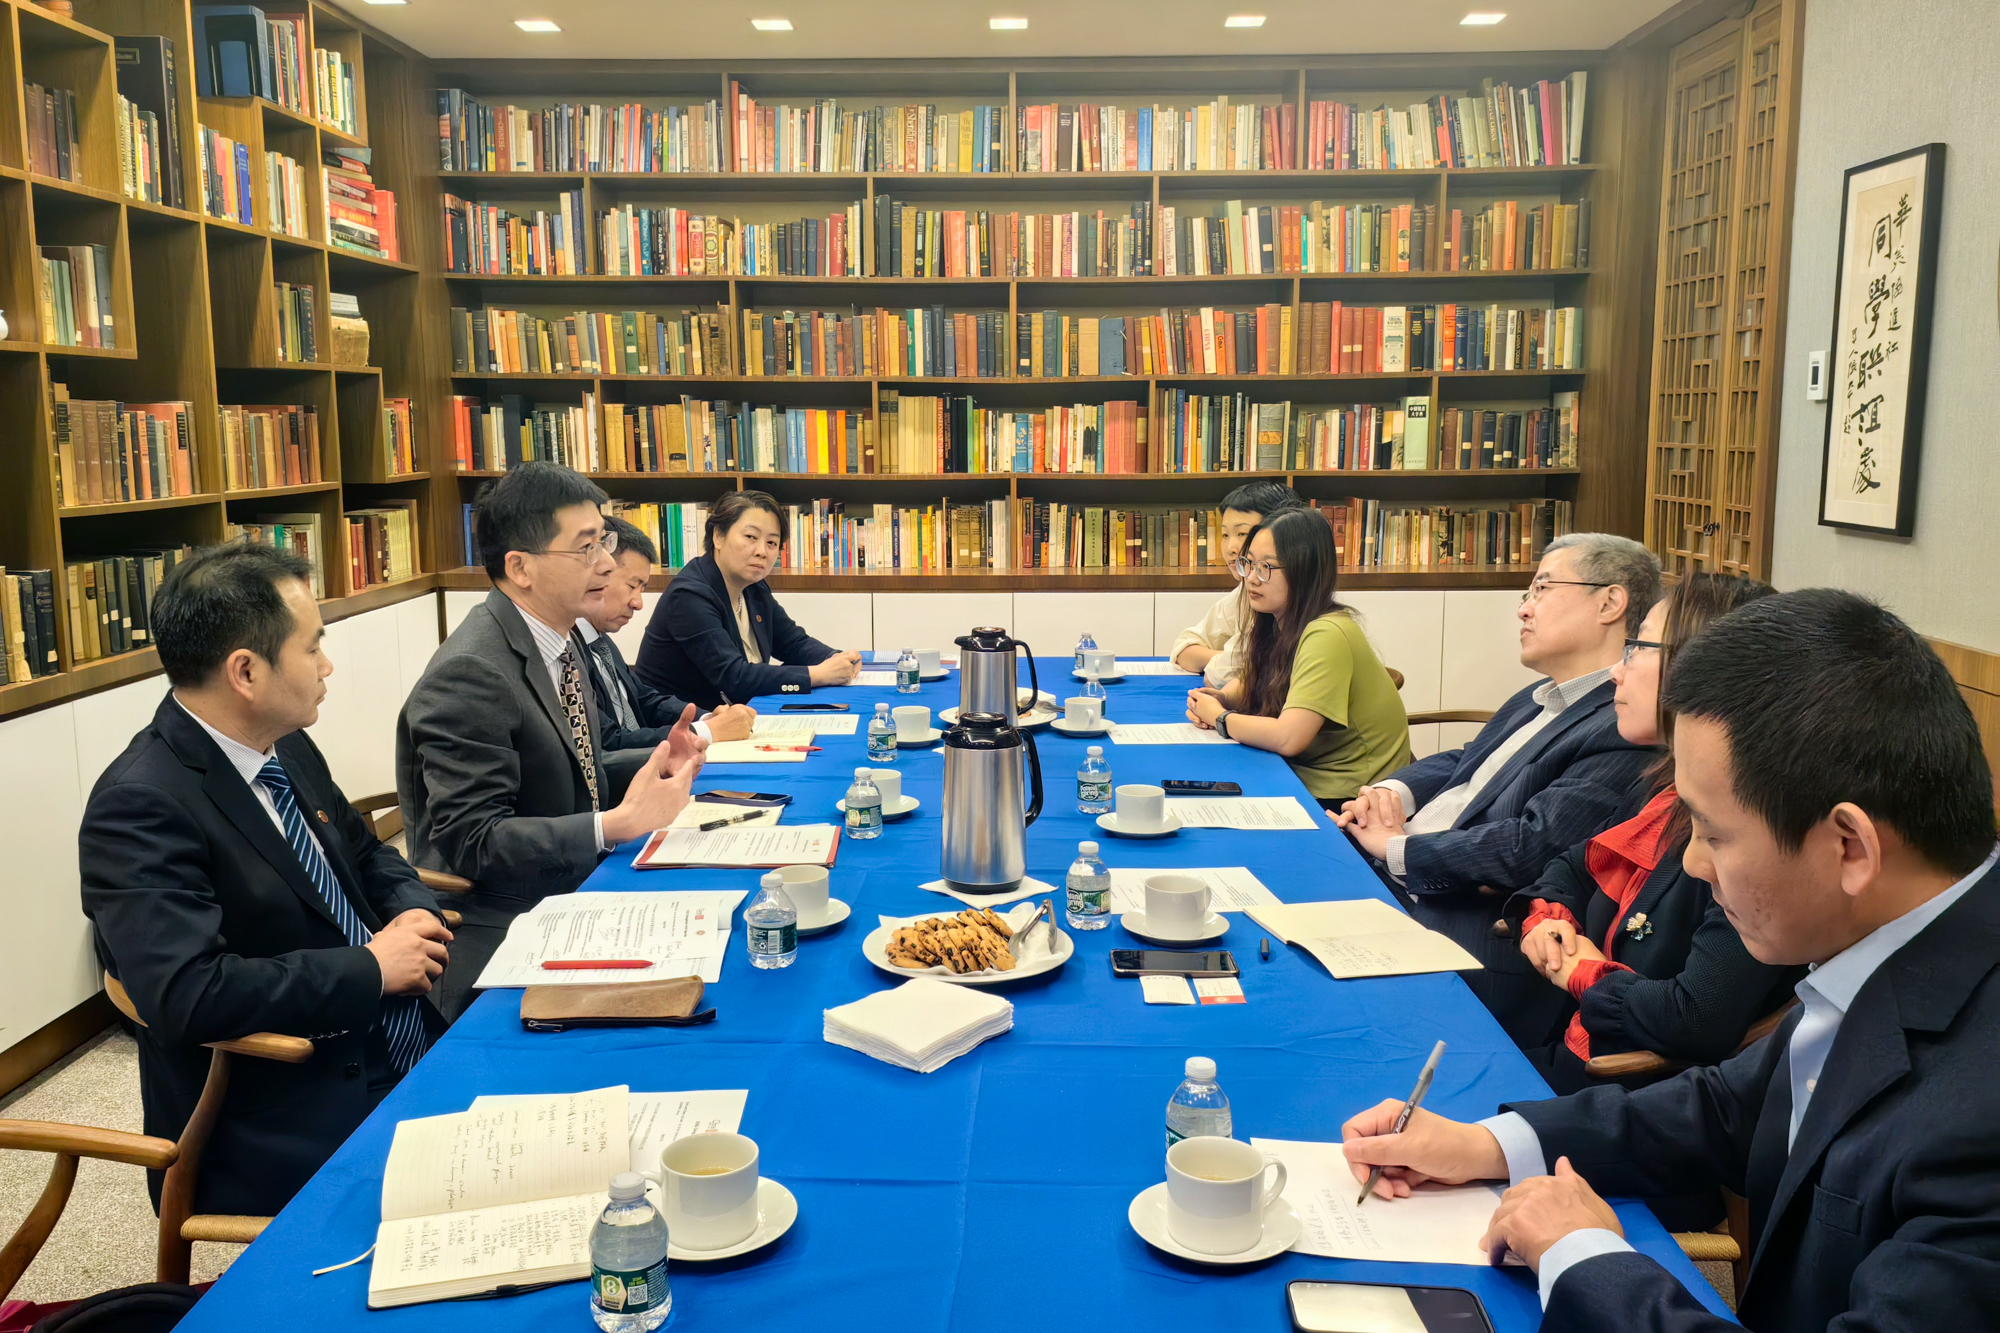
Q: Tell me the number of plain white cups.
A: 10